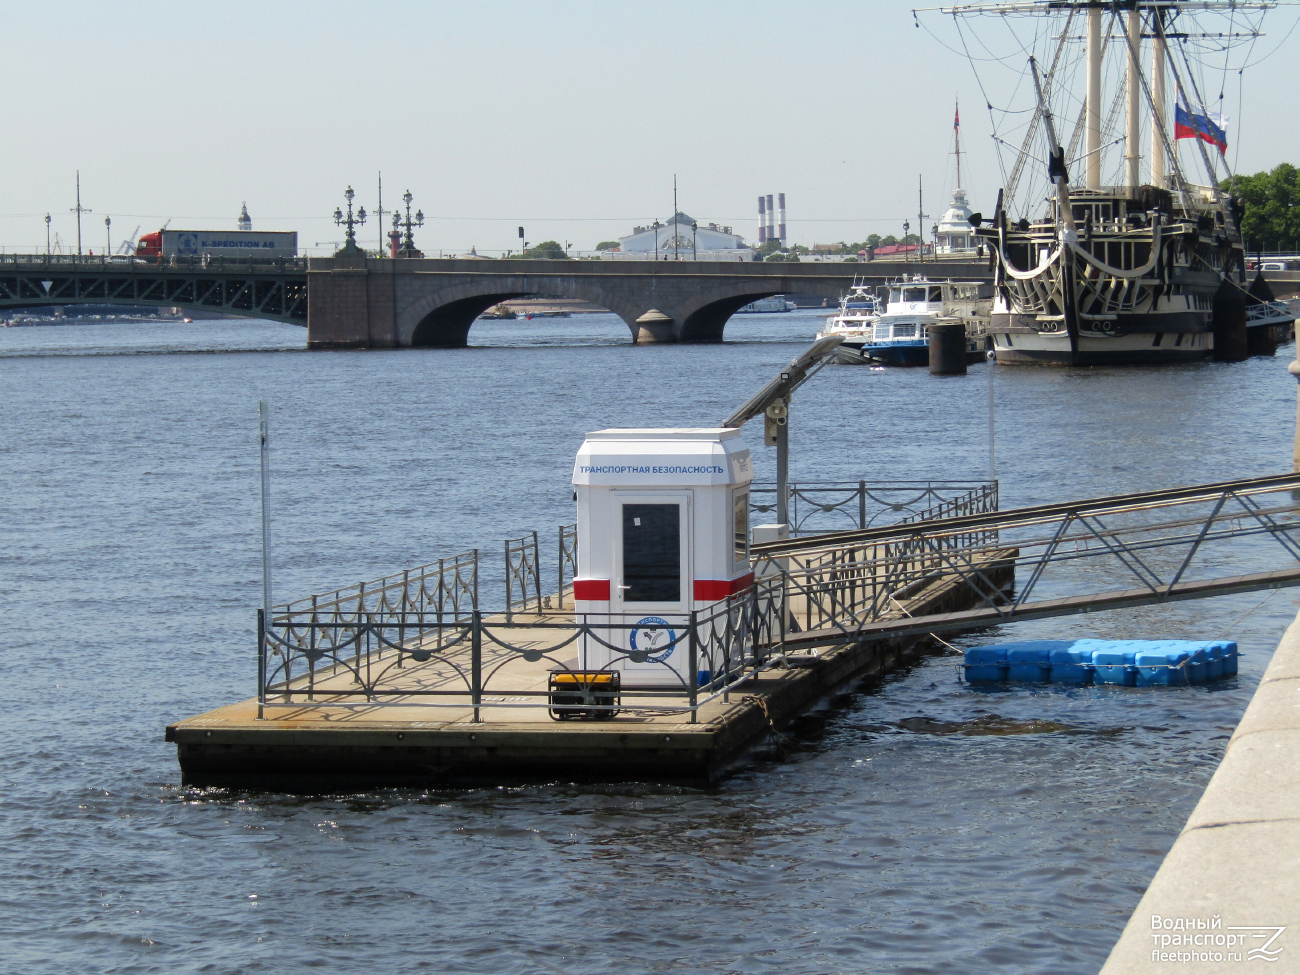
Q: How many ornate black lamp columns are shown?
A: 2